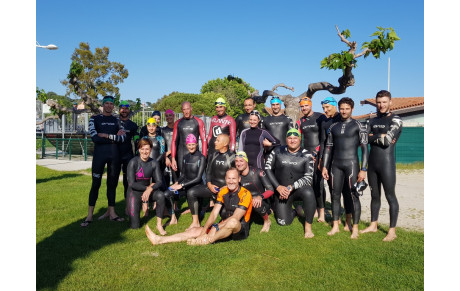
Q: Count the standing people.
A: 14